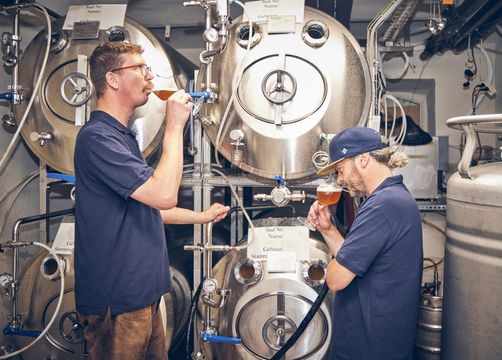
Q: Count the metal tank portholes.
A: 7